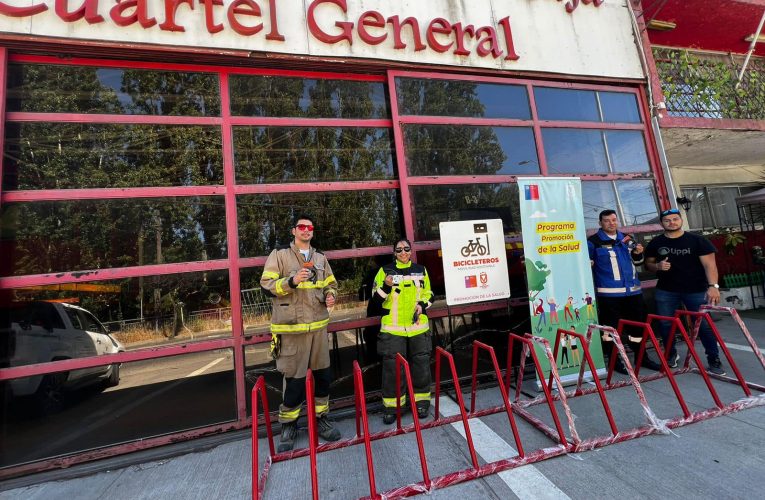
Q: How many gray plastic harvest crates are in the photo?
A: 0